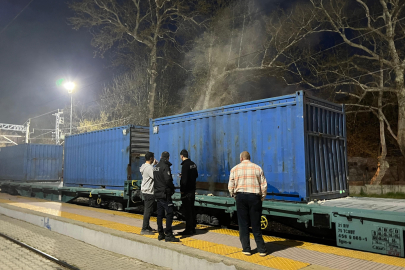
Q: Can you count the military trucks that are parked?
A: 0